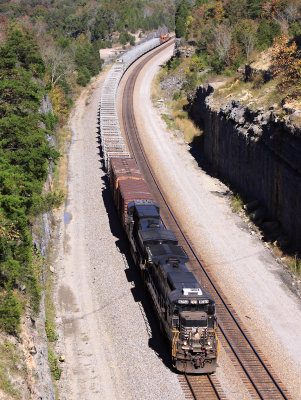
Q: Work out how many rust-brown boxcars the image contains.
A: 2